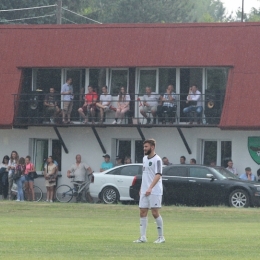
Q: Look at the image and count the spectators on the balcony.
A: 8